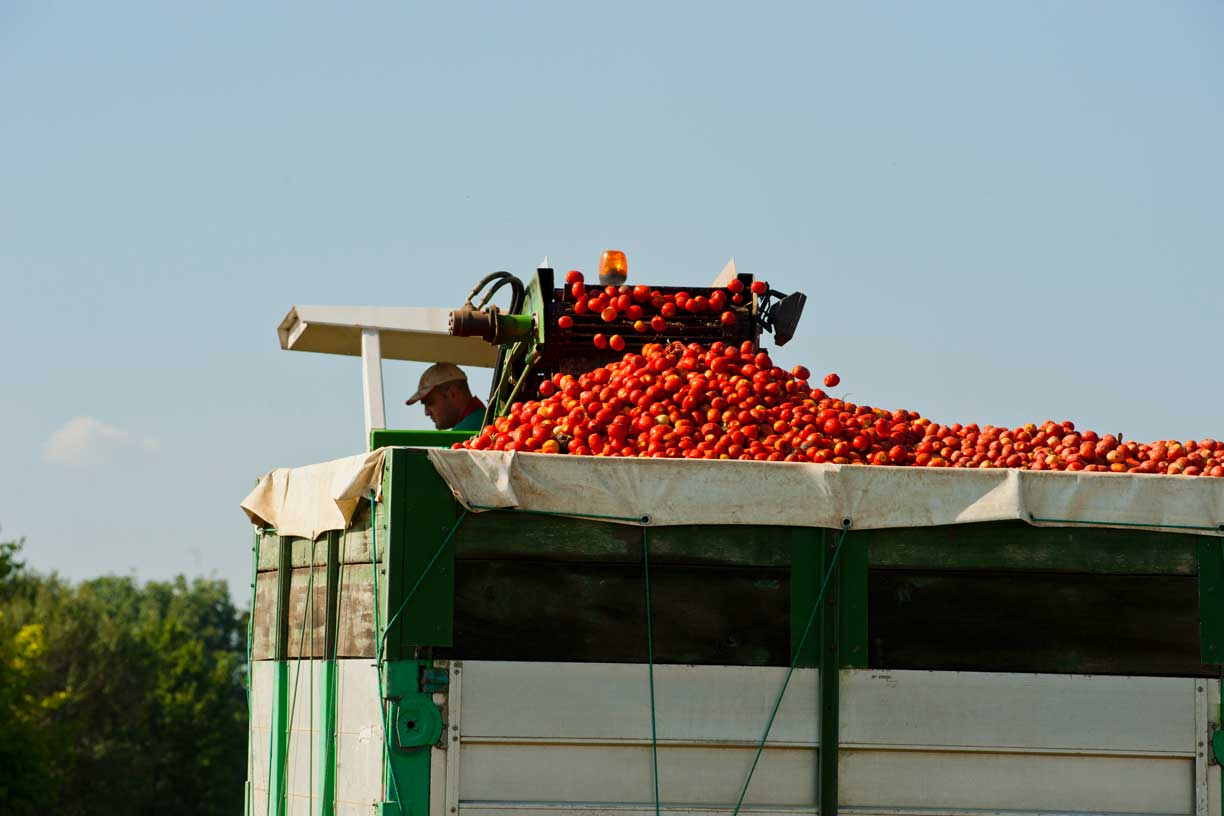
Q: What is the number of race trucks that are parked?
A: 0